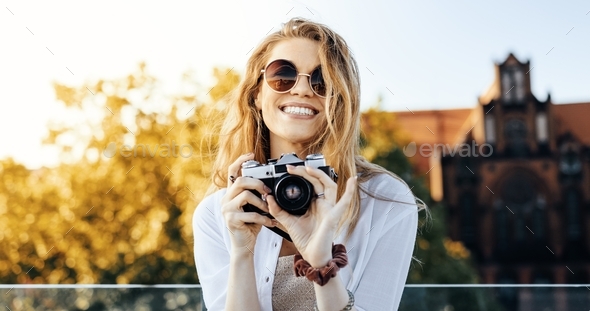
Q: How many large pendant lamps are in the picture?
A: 0